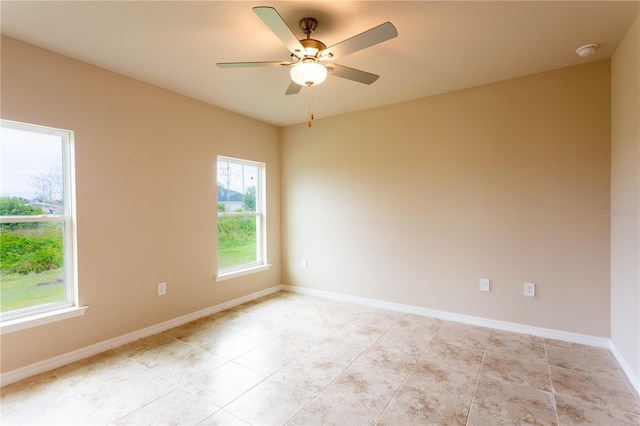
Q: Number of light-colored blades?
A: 5